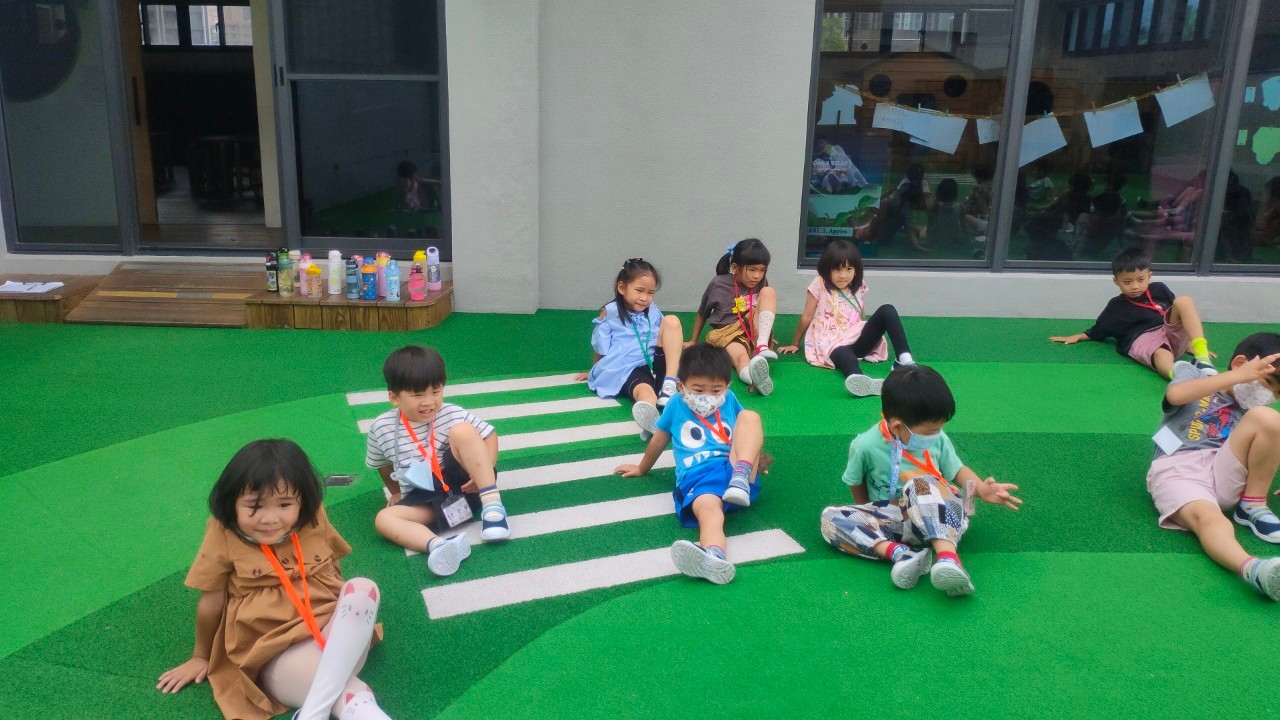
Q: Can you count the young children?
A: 9